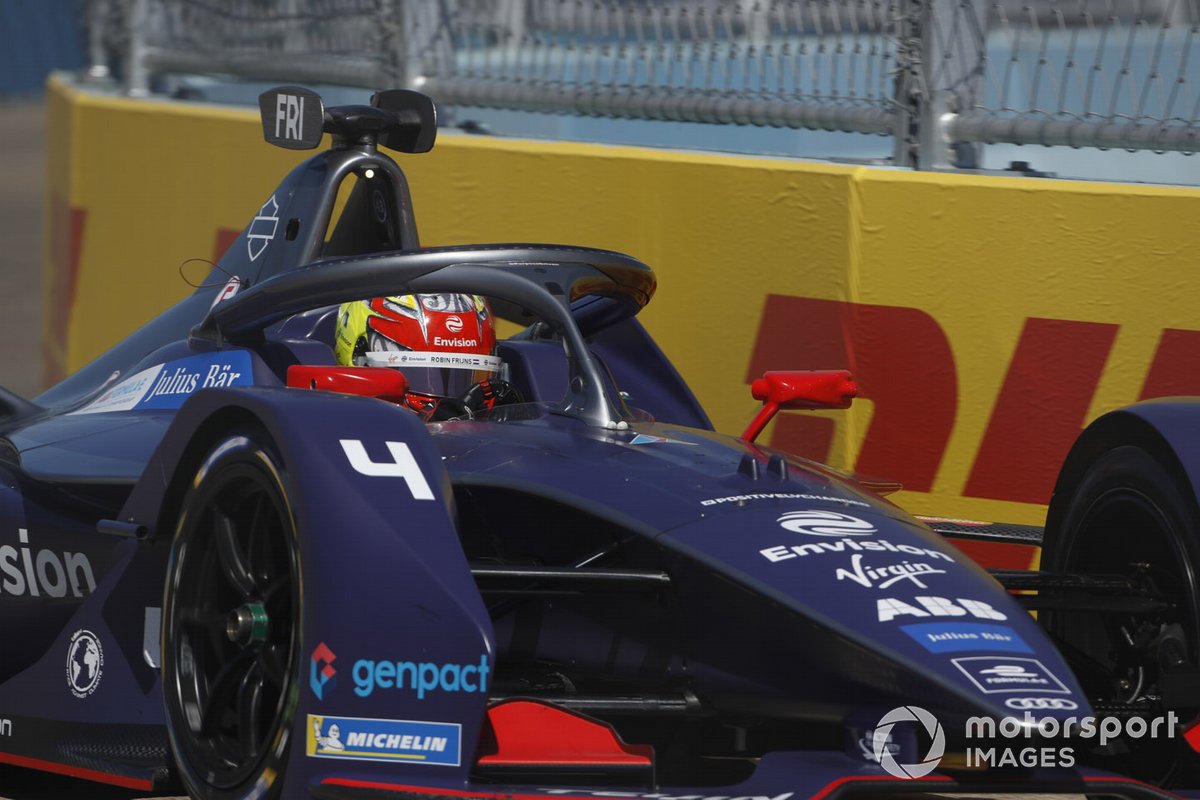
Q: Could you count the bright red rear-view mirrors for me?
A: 2